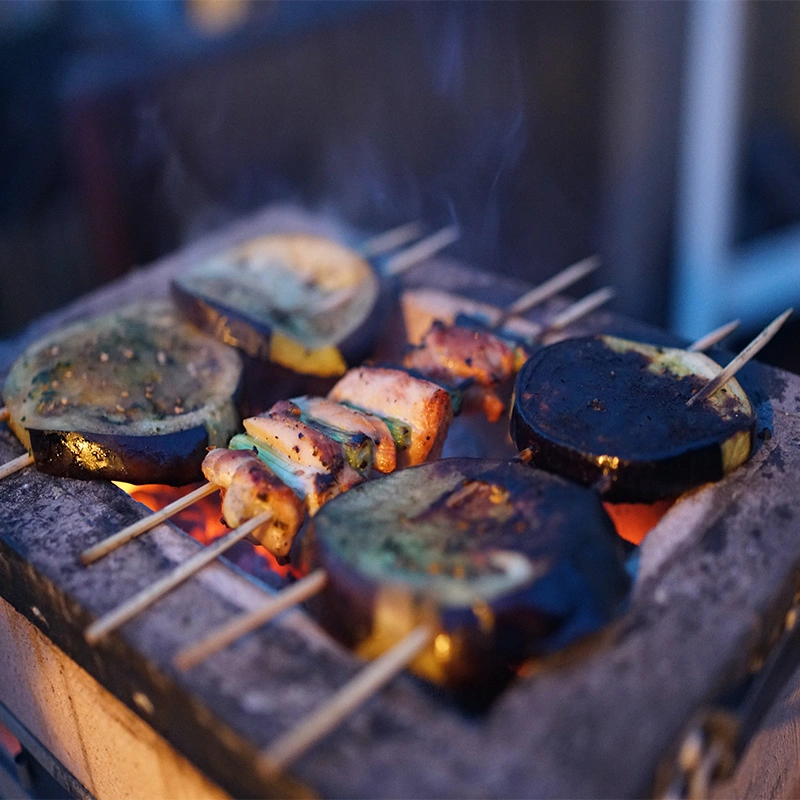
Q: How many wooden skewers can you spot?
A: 6